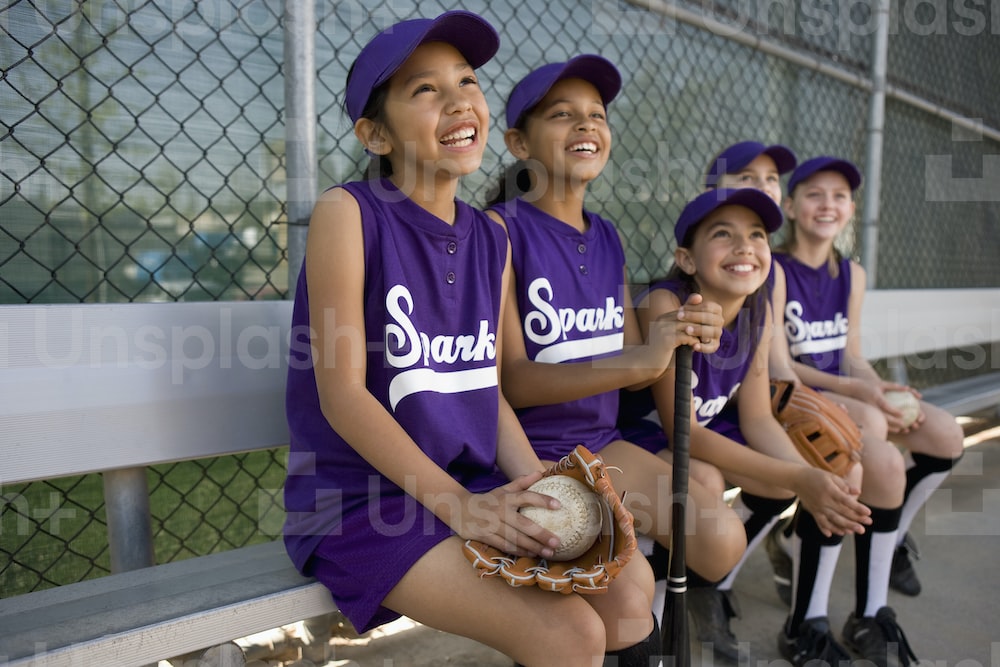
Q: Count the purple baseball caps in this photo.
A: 5